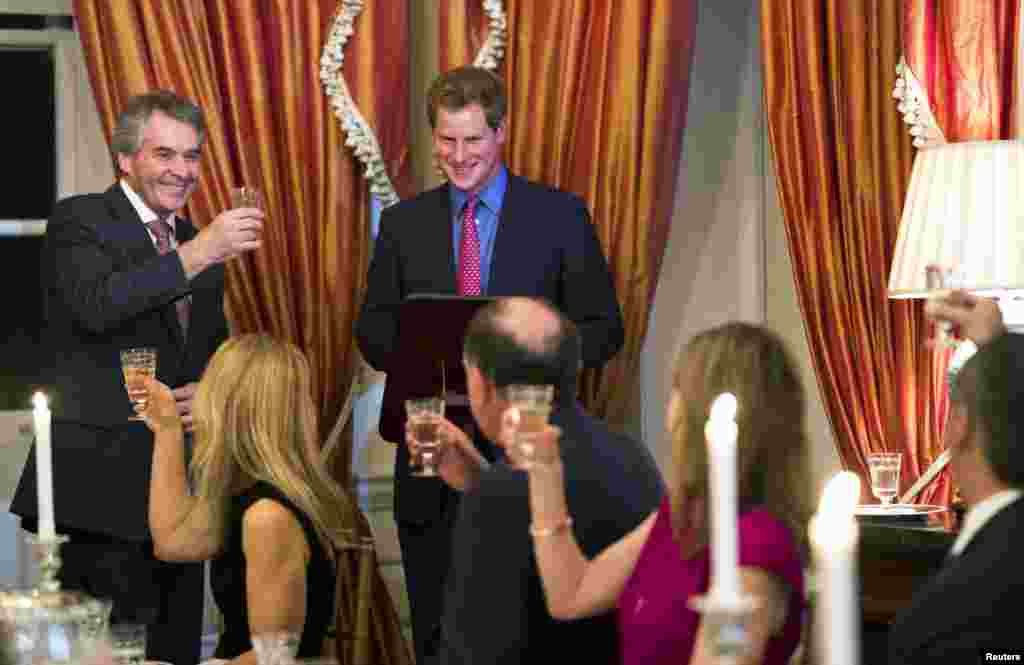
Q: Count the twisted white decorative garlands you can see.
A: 3